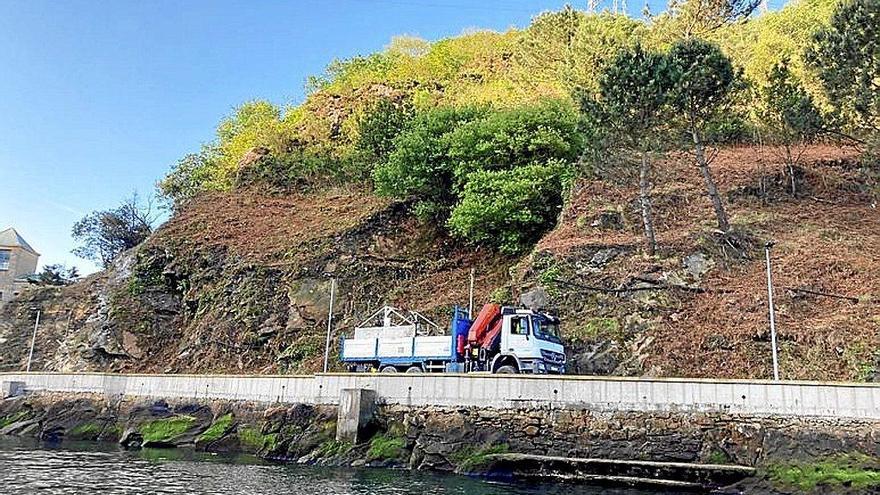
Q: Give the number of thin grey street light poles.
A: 4